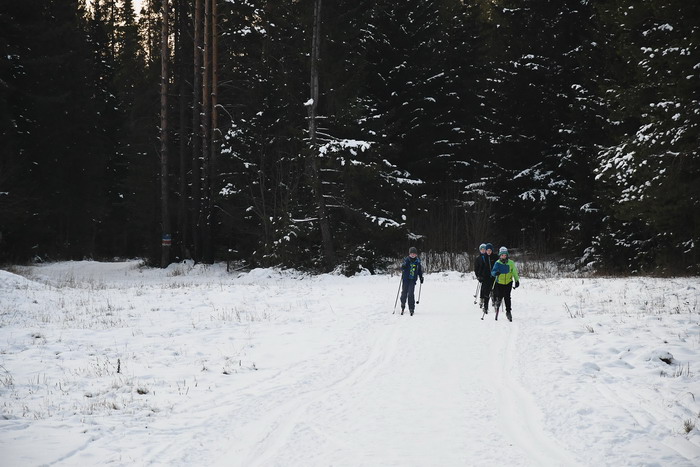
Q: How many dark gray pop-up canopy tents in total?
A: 0